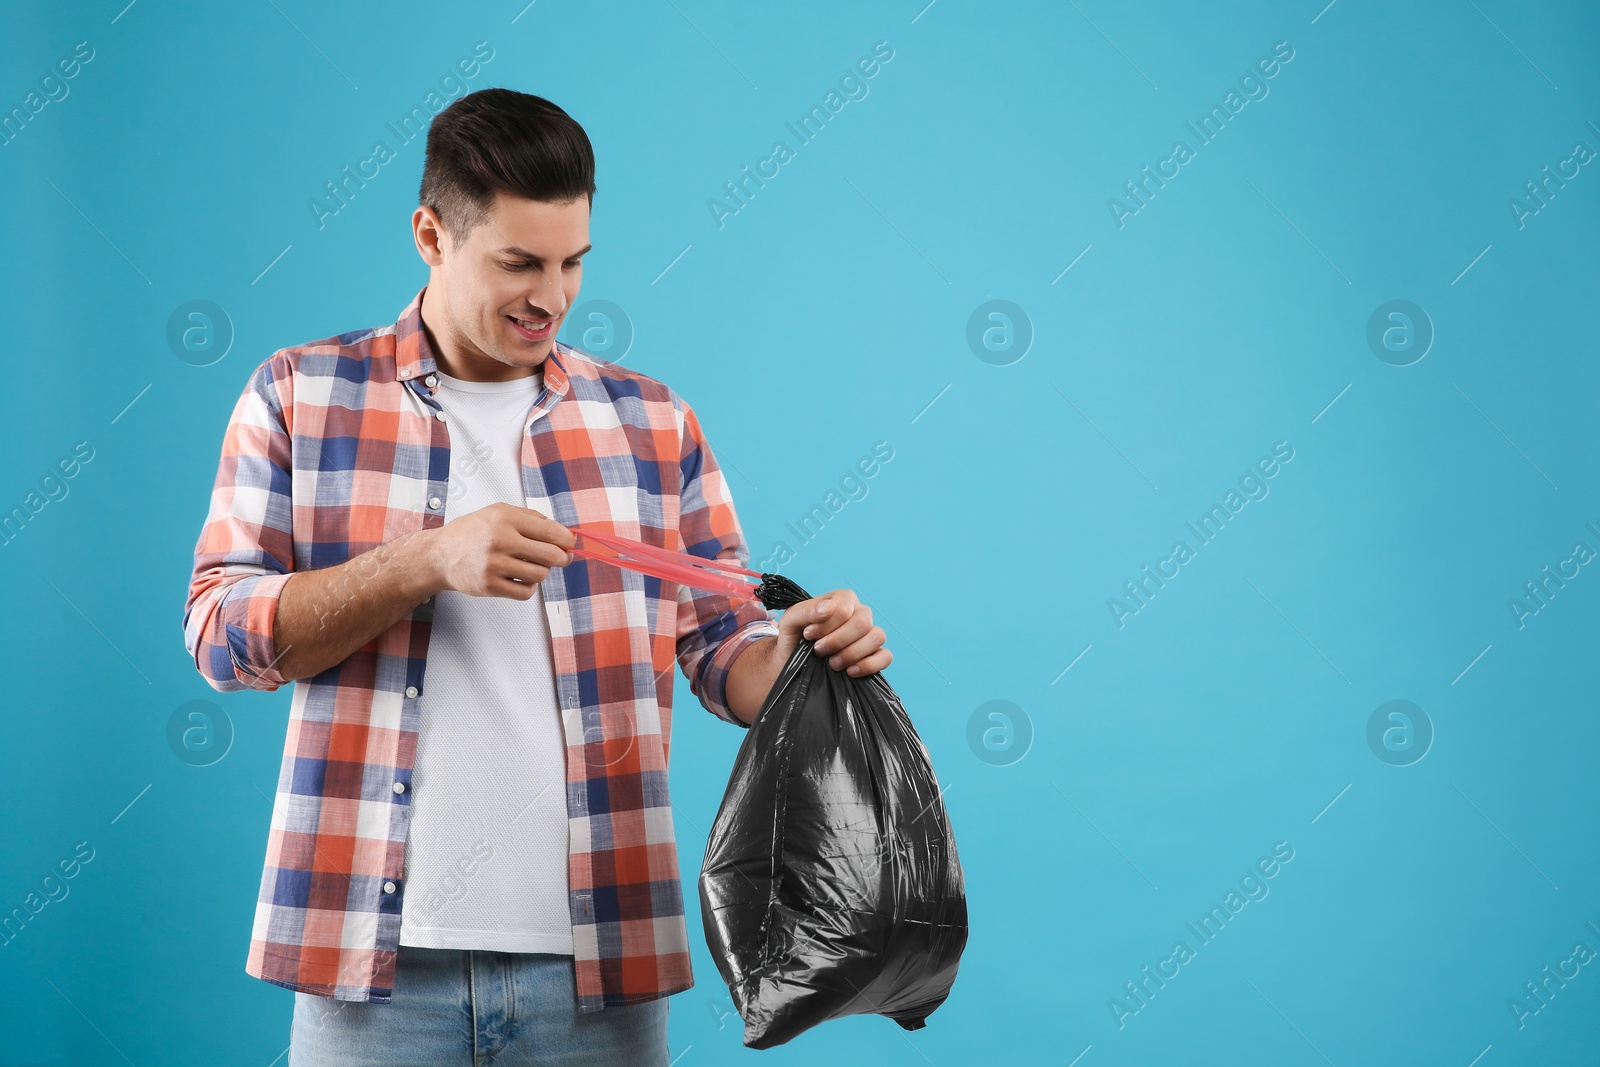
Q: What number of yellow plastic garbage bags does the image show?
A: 0